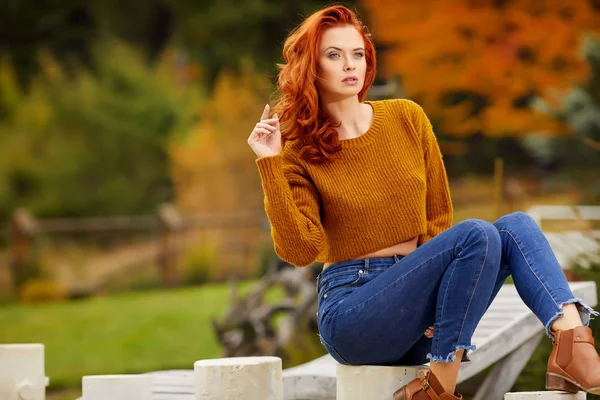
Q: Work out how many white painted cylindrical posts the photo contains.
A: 5